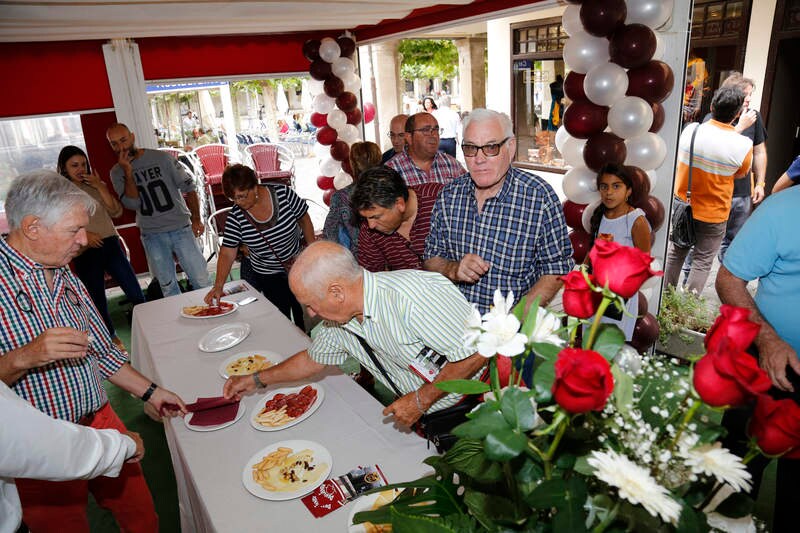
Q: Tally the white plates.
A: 7